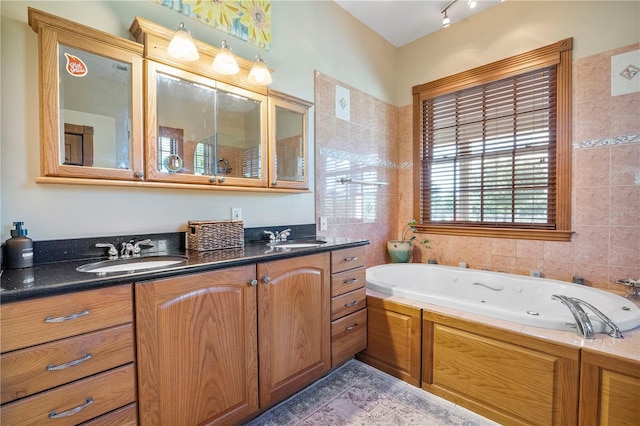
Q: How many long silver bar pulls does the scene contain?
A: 7